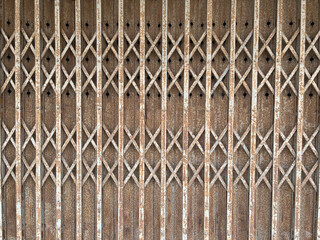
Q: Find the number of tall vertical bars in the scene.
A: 14